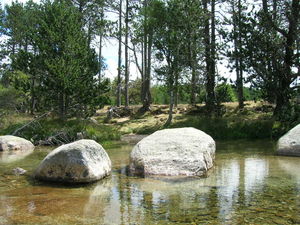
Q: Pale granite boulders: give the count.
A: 4